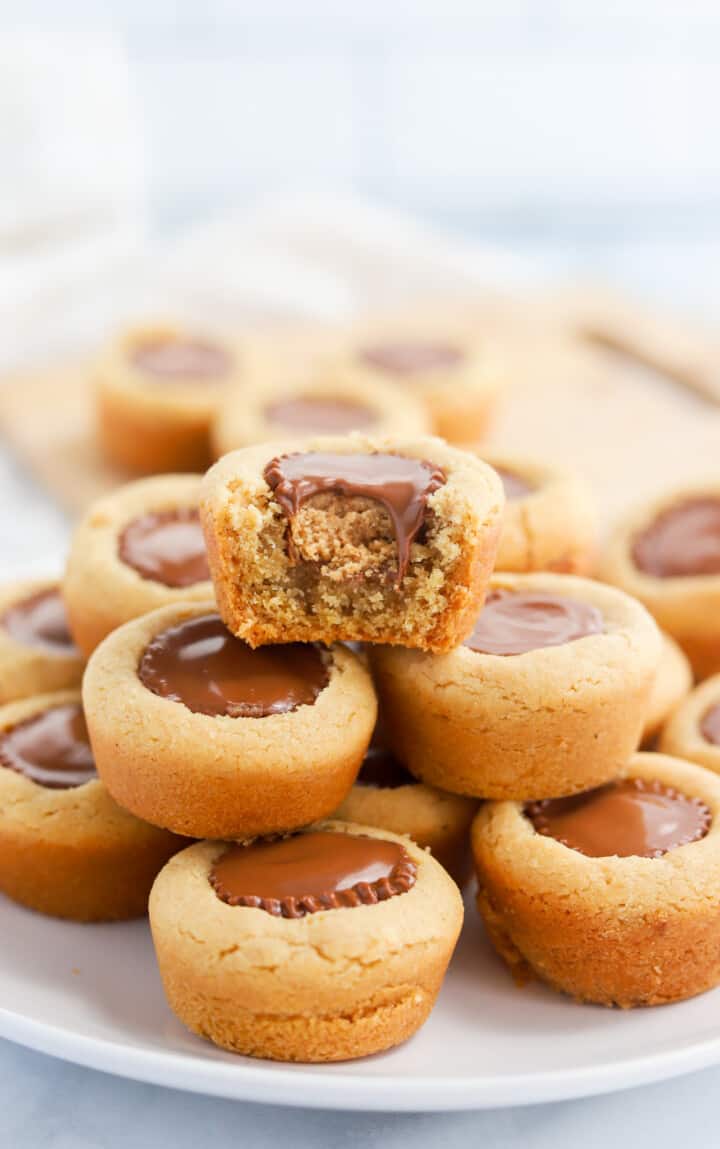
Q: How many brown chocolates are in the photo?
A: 15